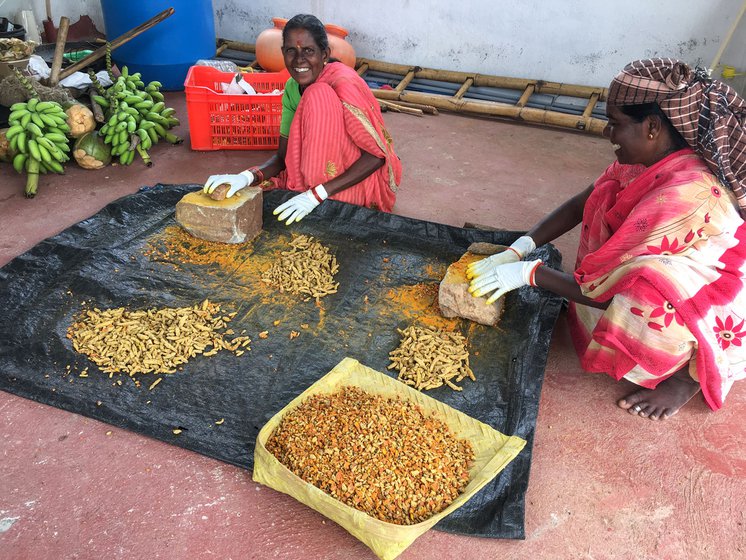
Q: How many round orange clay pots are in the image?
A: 2